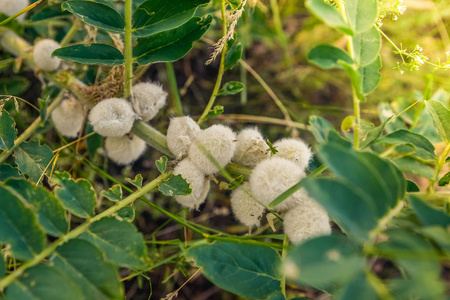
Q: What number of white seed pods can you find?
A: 14